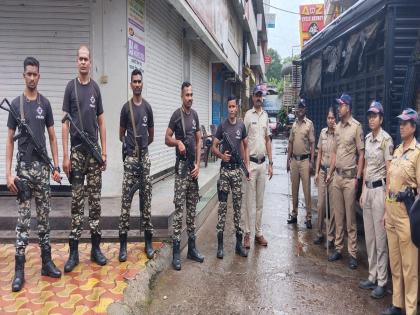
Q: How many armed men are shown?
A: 5